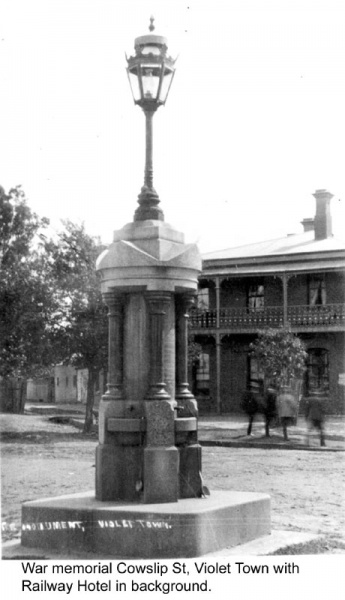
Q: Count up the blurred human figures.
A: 4